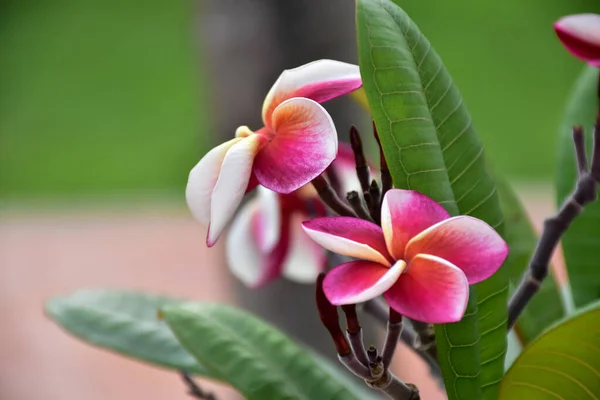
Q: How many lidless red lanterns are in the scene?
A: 0